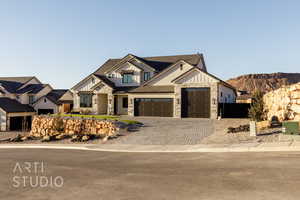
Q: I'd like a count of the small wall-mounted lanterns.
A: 5